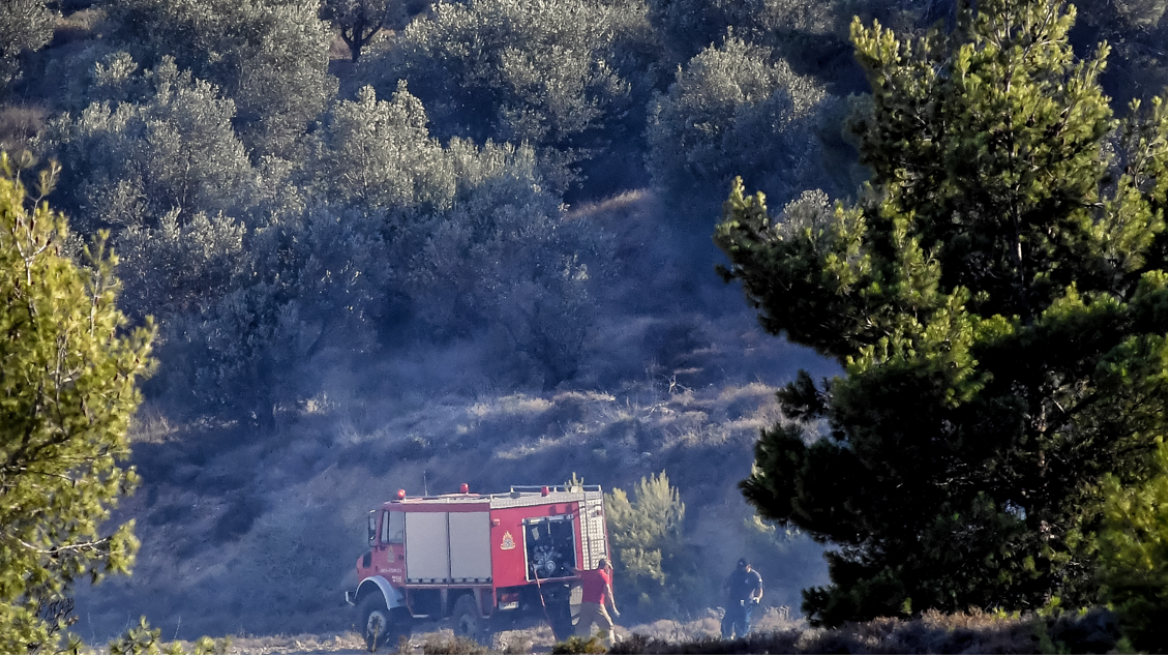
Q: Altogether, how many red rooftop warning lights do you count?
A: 3